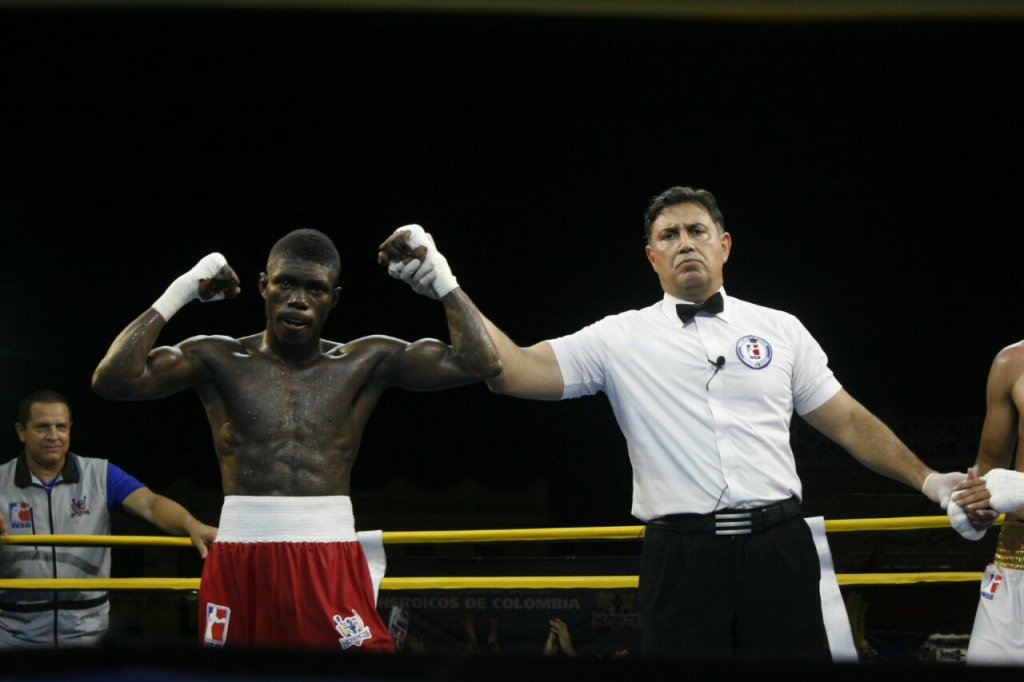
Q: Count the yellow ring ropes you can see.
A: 2